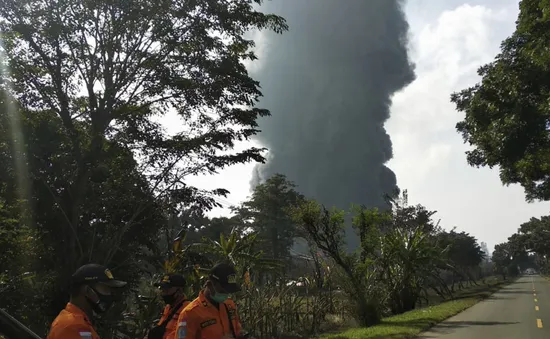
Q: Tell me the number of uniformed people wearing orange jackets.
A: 3